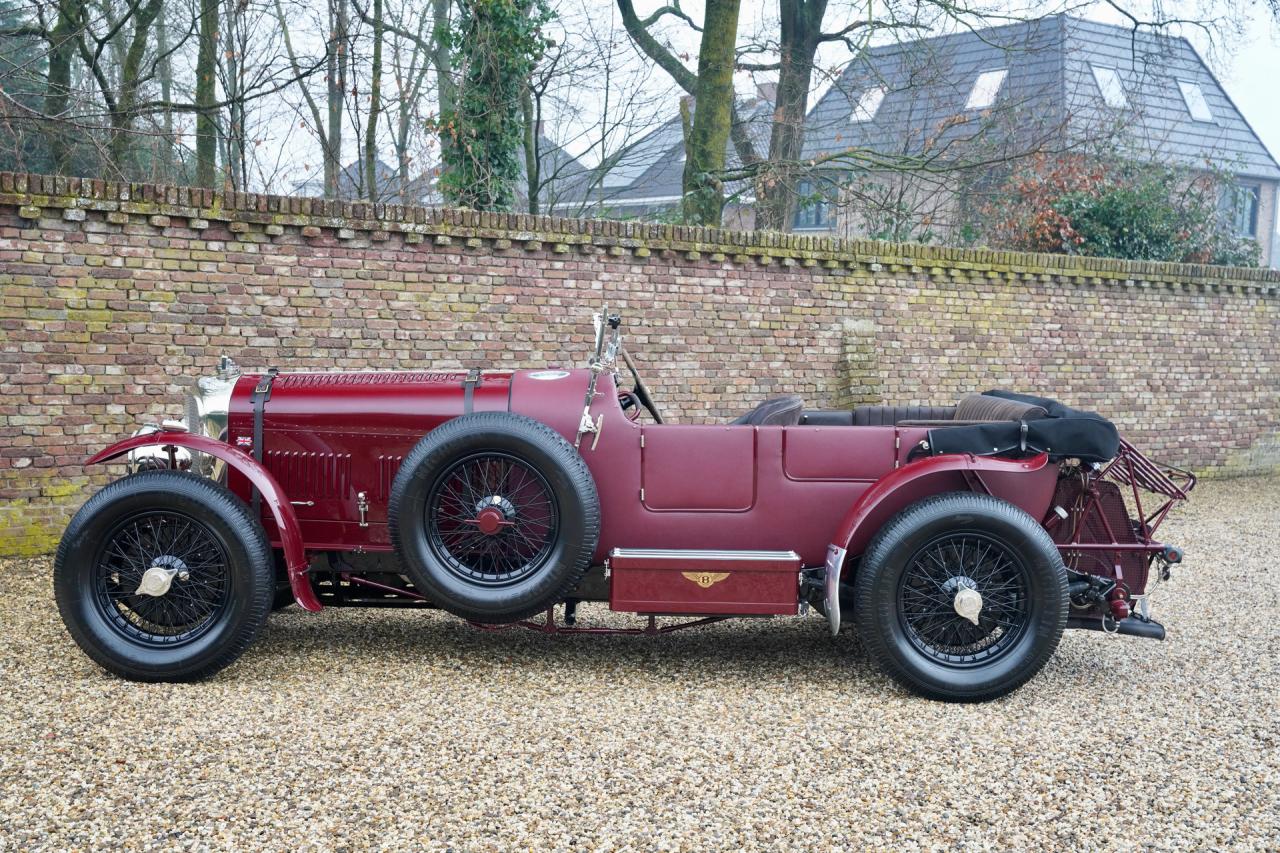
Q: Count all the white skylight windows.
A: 4